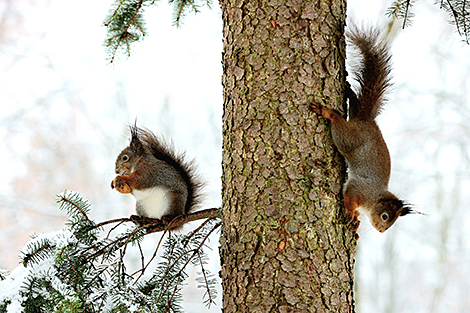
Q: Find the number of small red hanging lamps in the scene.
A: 0